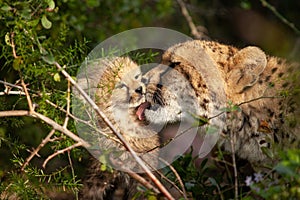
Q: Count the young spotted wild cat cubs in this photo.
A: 1